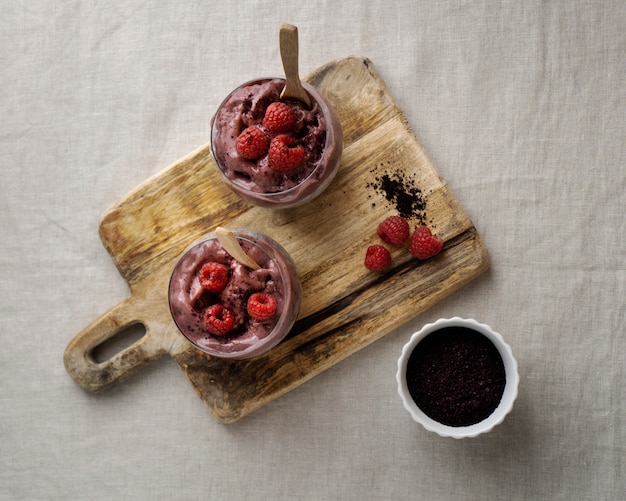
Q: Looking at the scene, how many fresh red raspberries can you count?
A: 9